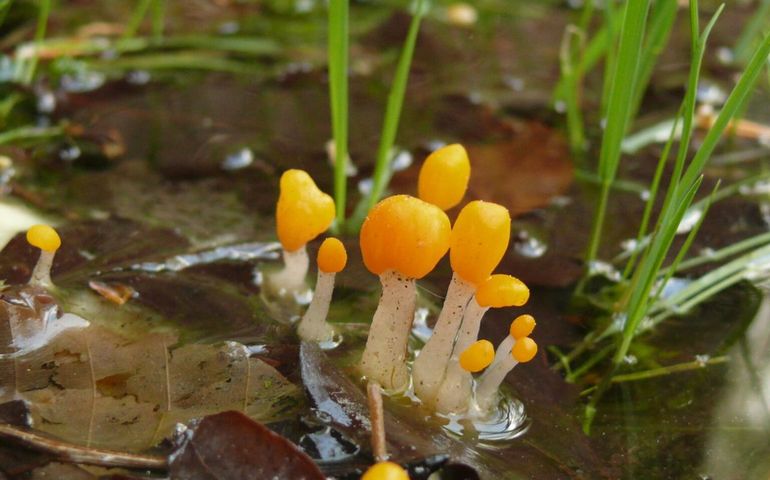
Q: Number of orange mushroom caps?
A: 11